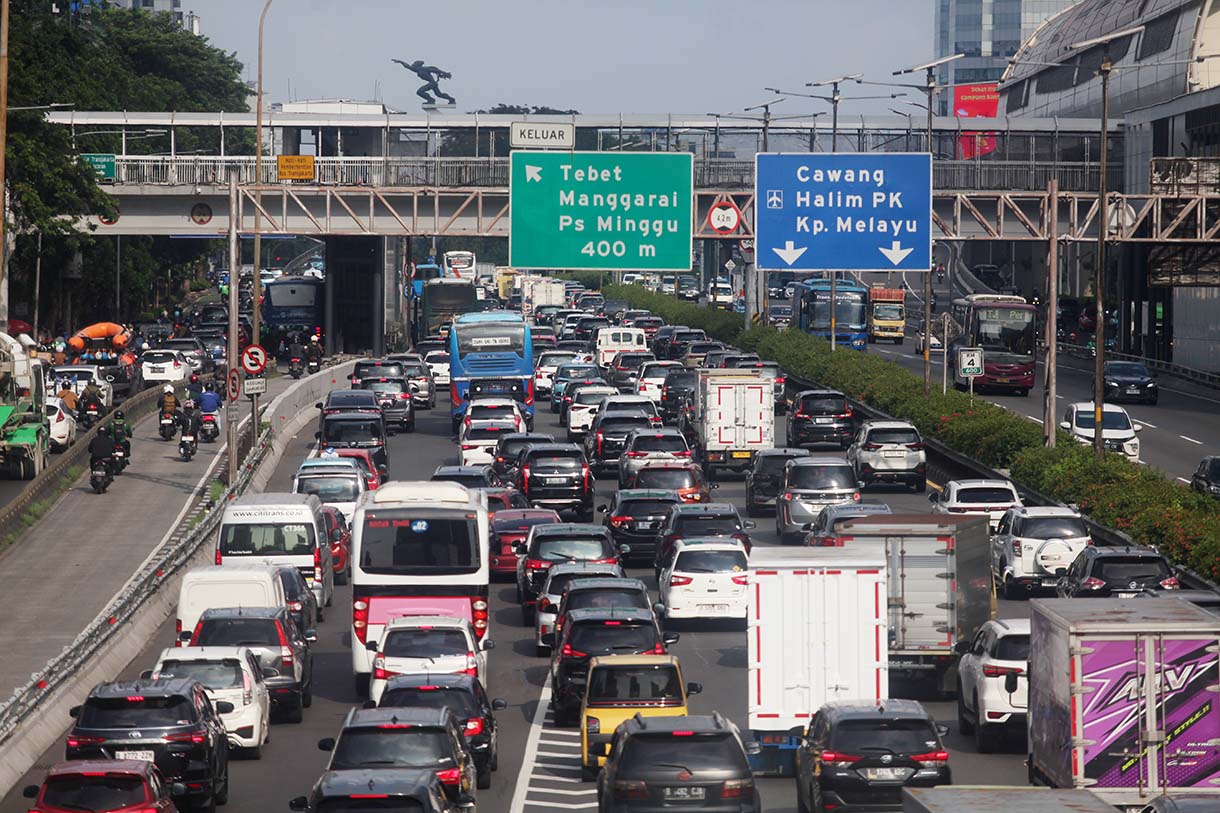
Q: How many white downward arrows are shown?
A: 2